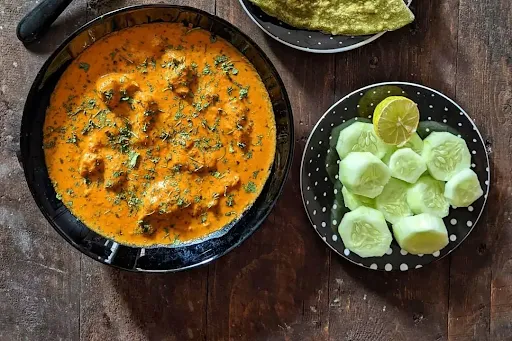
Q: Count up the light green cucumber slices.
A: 11